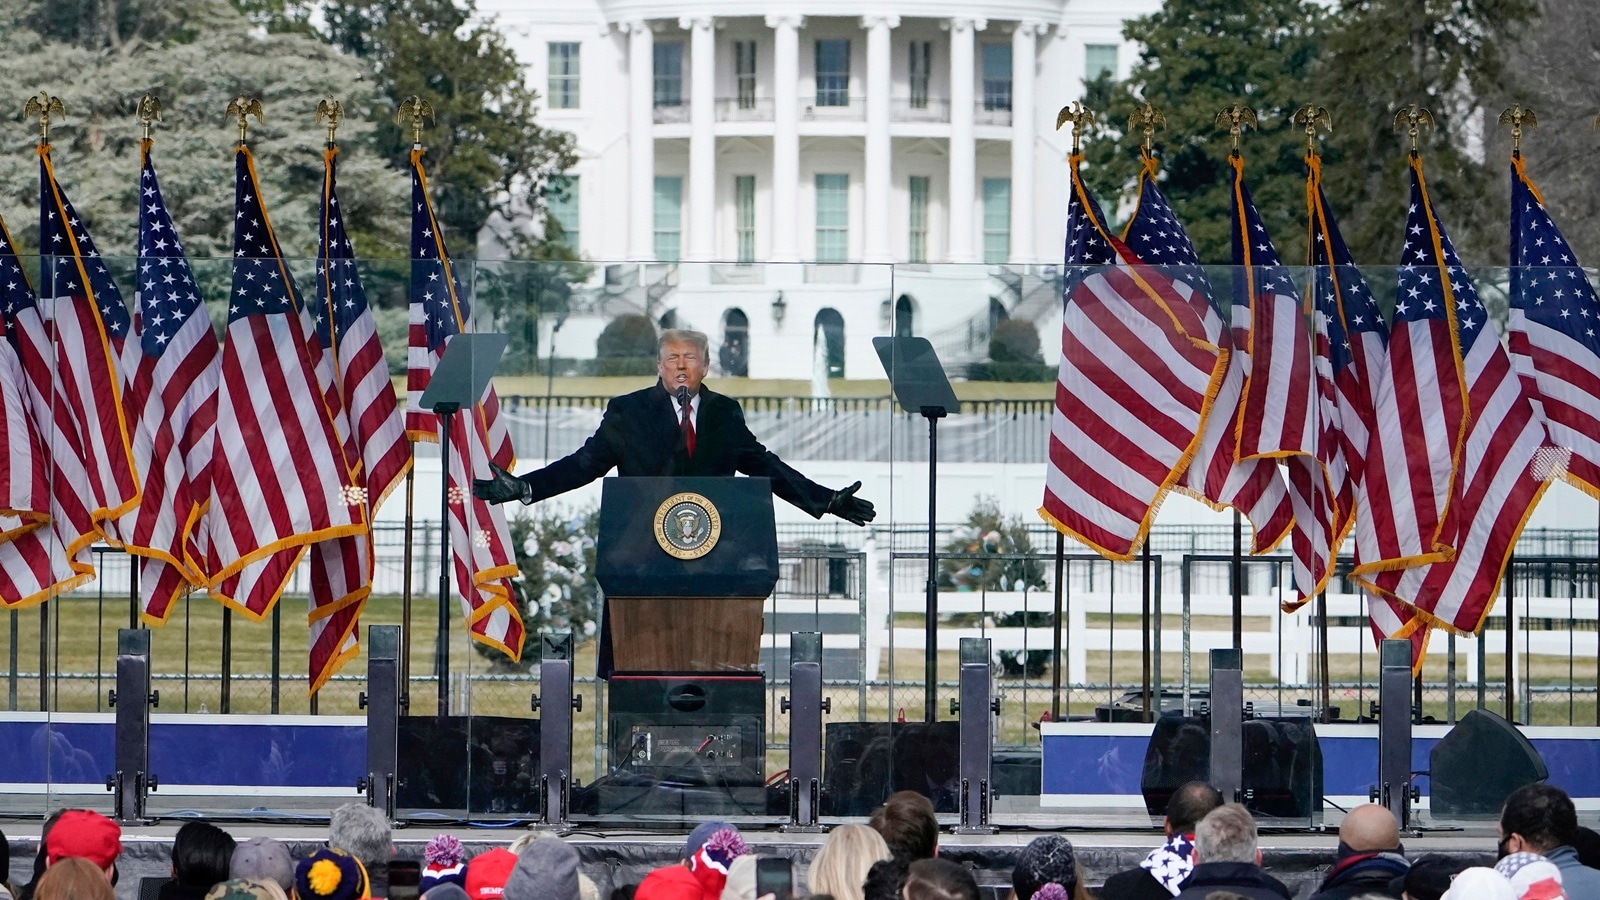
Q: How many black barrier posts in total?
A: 7